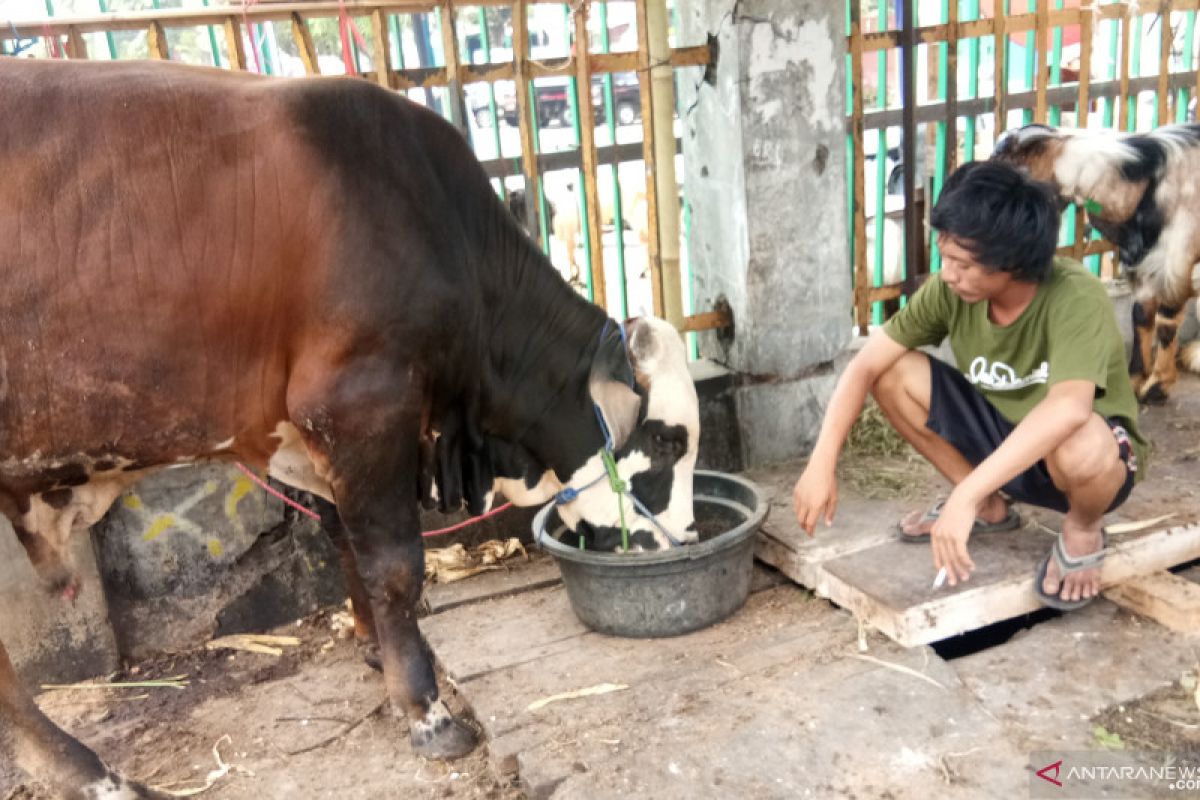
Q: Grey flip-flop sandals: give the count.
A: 2